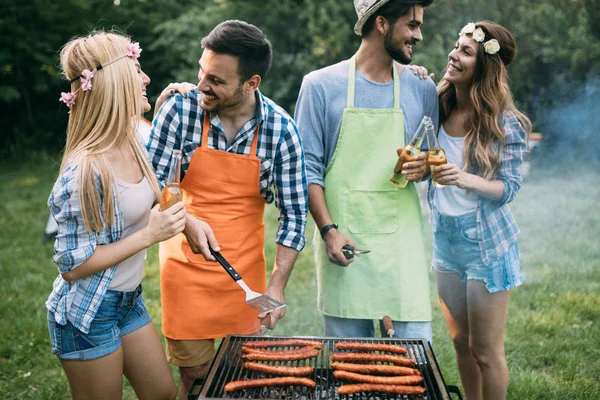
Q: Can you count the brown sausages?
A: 10